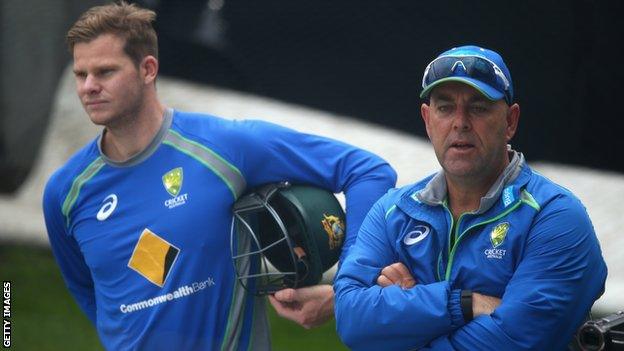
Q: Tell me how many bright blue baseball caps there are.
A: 1